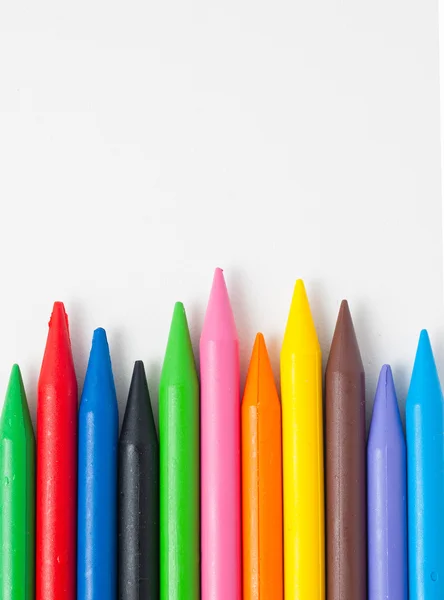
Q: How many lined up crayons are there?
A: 11